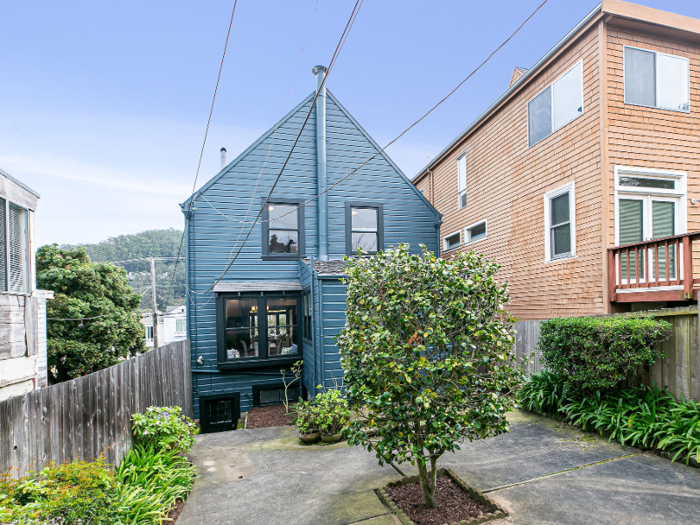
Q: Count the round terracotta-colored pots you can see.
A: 2